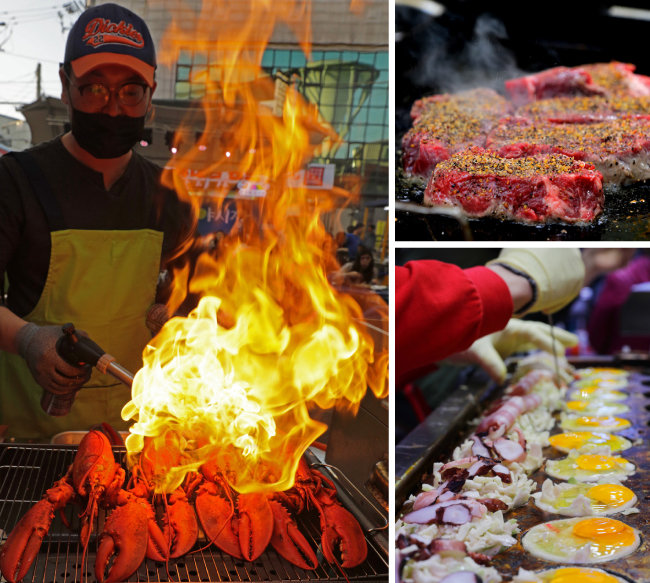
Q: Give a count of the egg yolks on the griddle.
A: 10